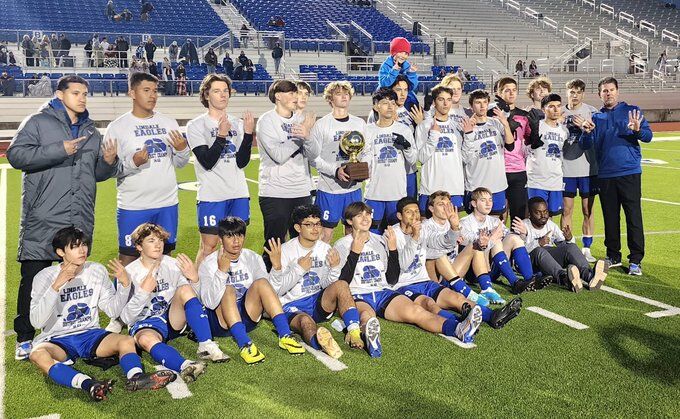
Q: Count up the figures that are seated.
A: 9